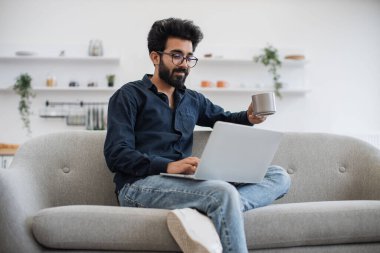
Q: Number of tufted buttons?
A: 3